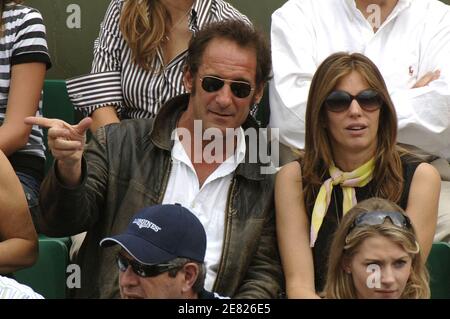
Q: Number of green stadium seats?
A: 3